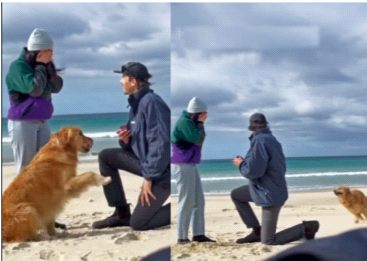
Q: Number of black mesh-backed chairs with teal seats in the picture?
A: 0